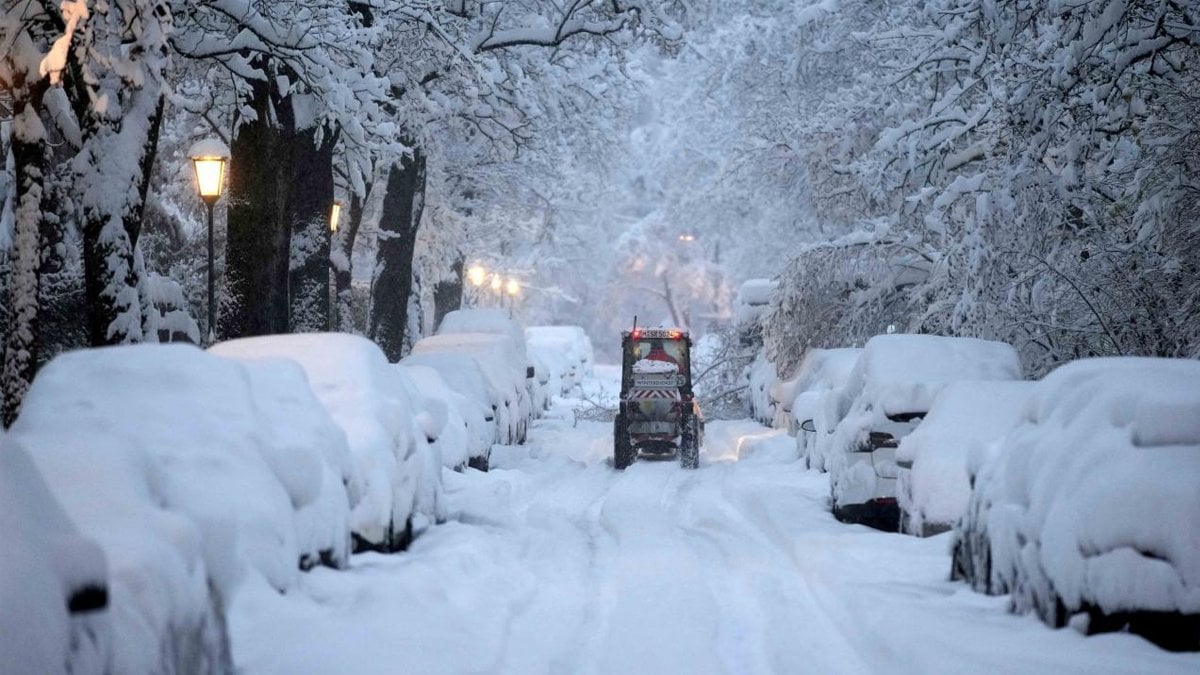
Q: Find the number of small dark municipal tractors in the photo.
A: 1